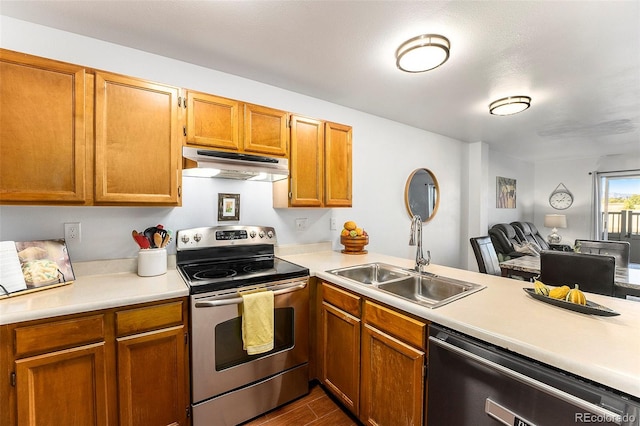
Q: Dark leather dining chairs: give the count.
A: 3